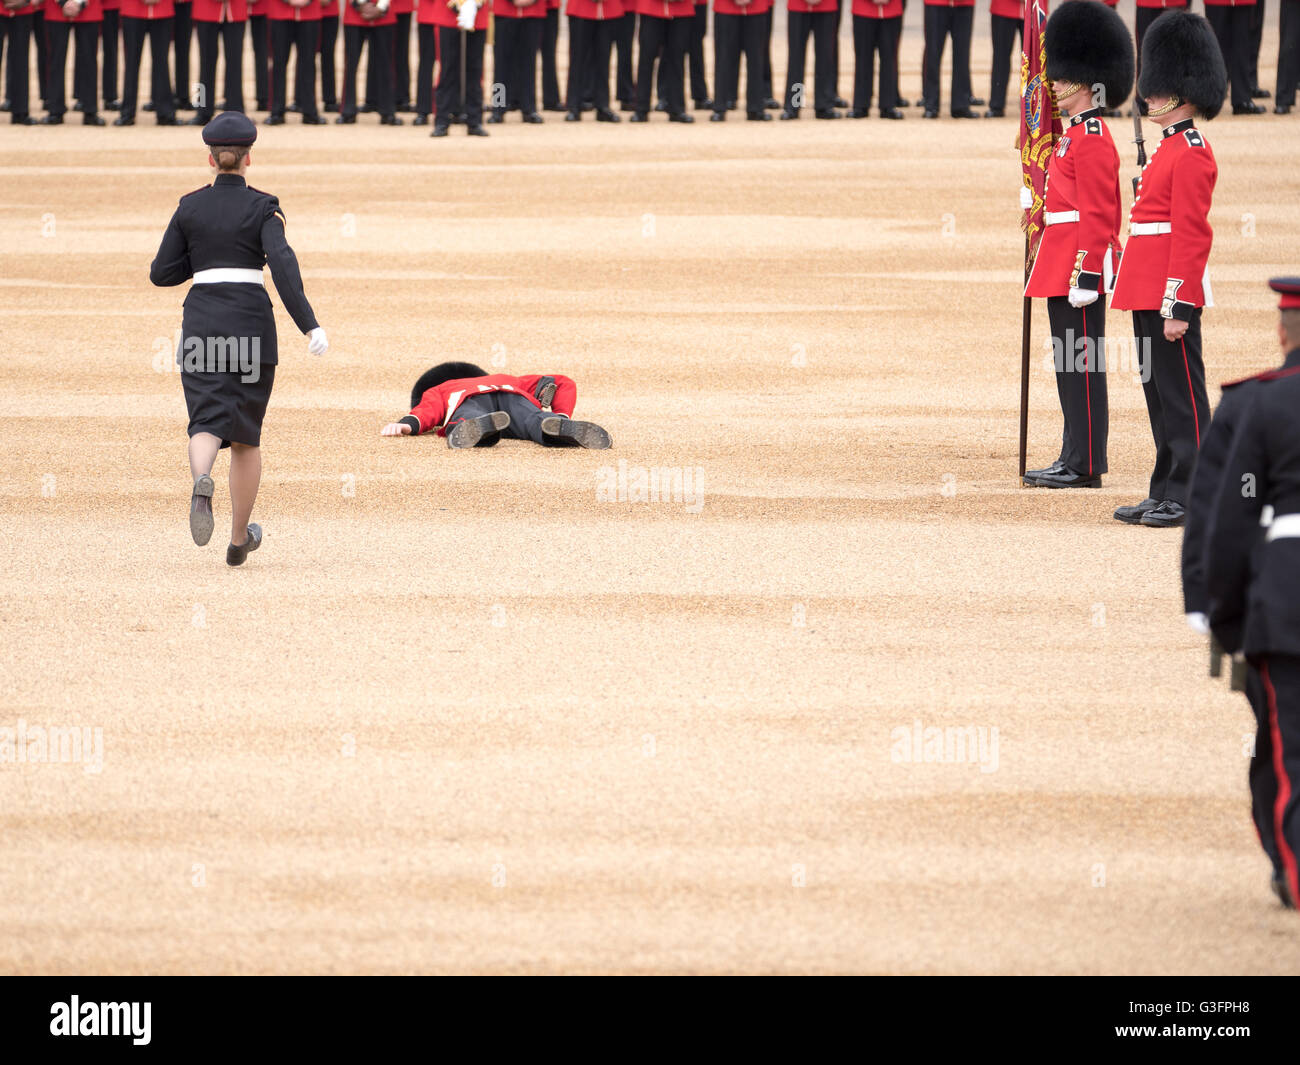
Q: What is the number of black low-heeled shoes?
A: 2